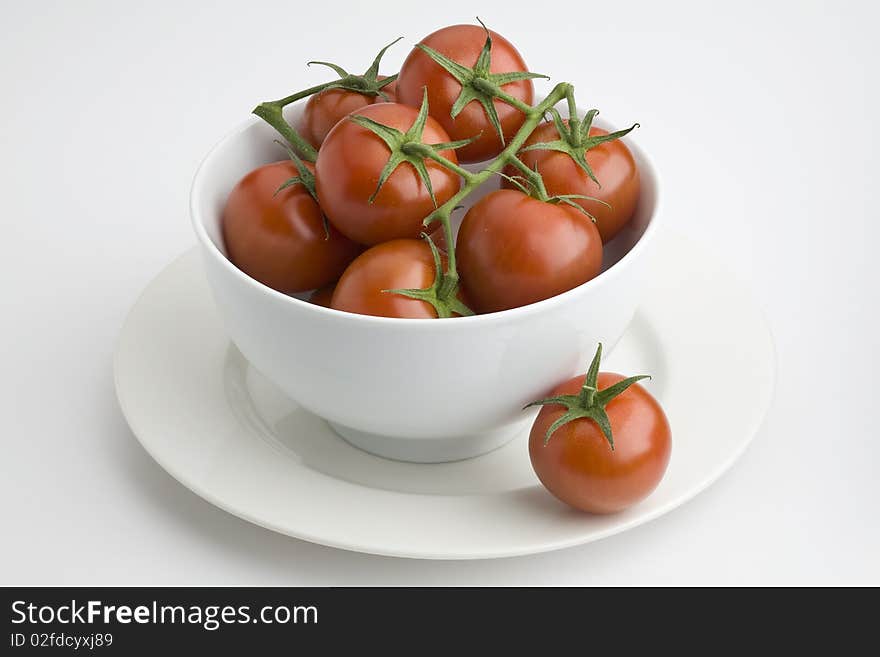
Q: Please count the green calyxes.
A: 8